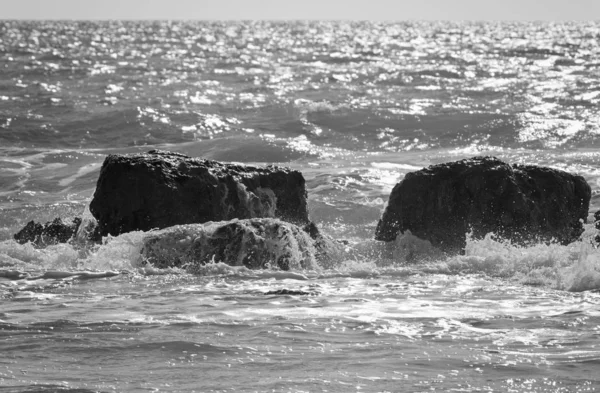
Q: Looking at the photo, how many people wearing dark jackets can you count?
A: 0